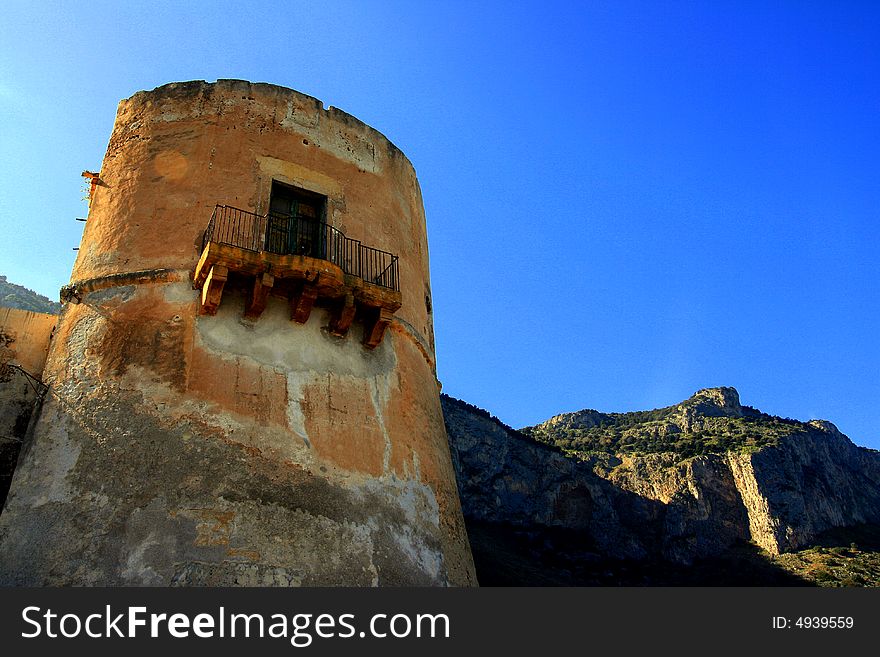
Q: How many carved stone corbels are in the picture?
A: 5